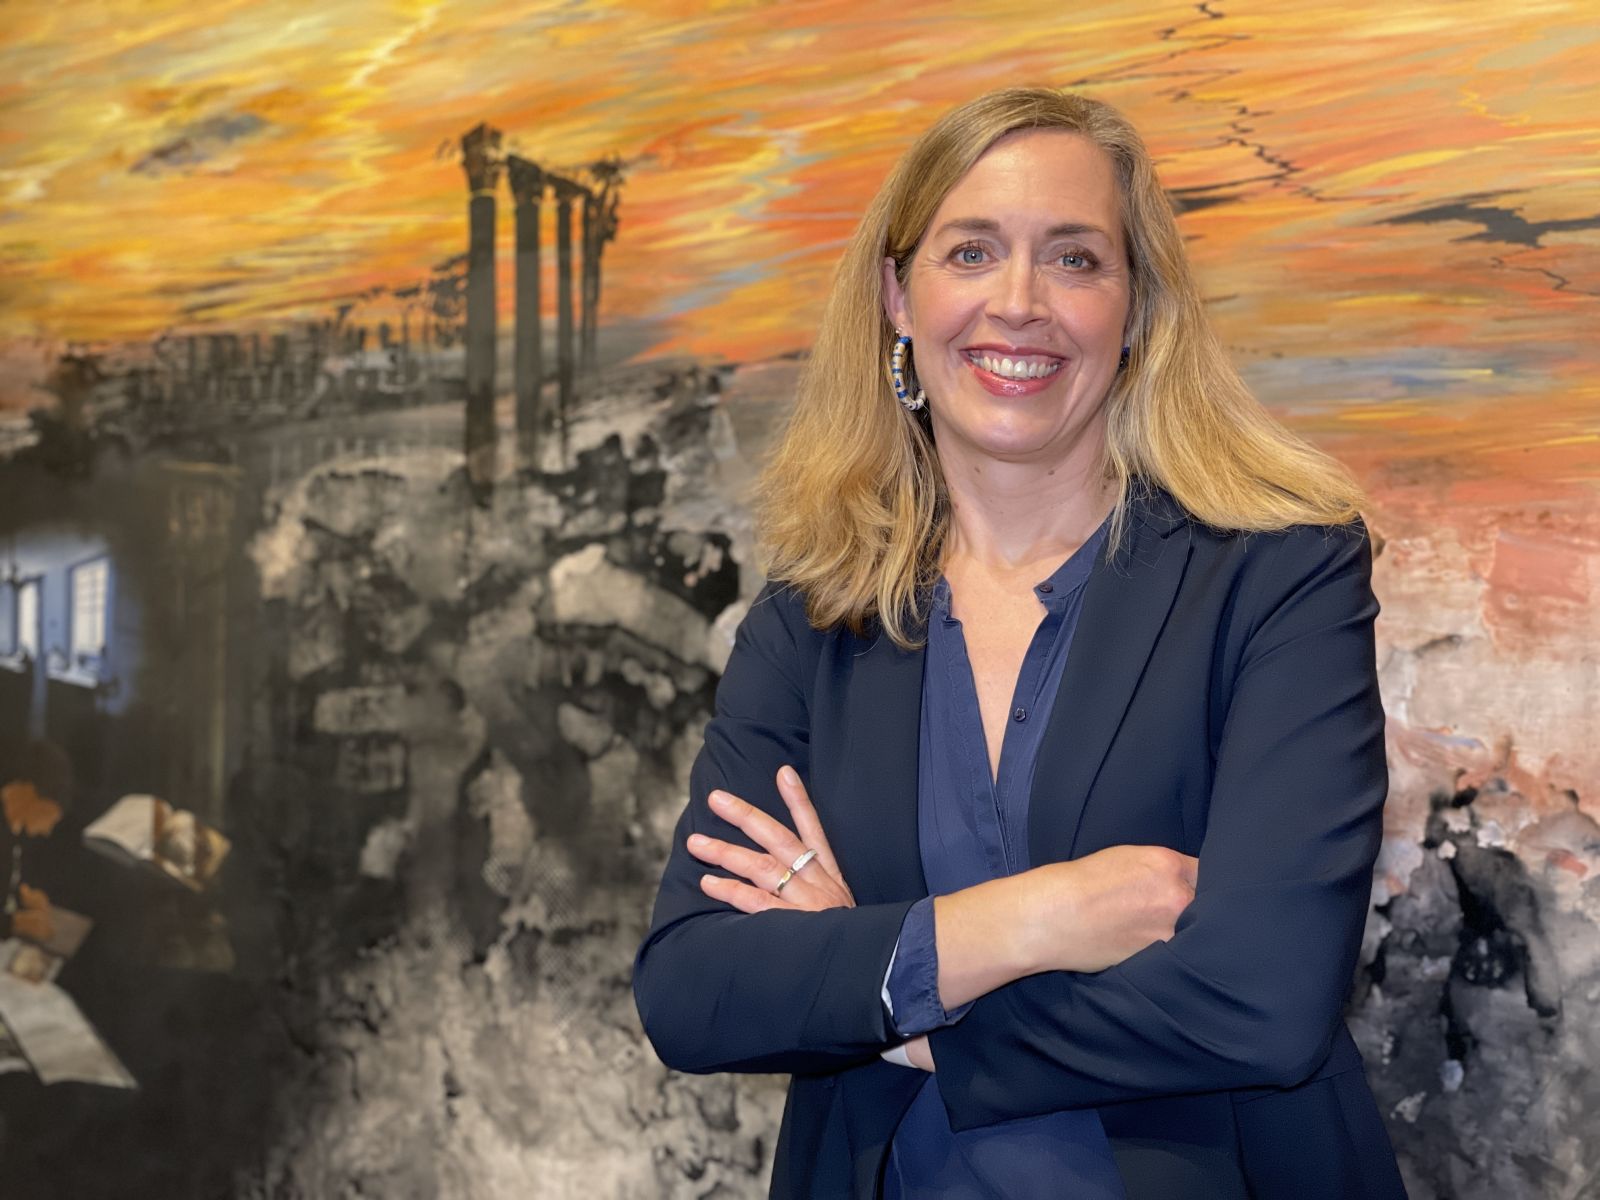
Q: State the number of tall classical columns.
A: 4